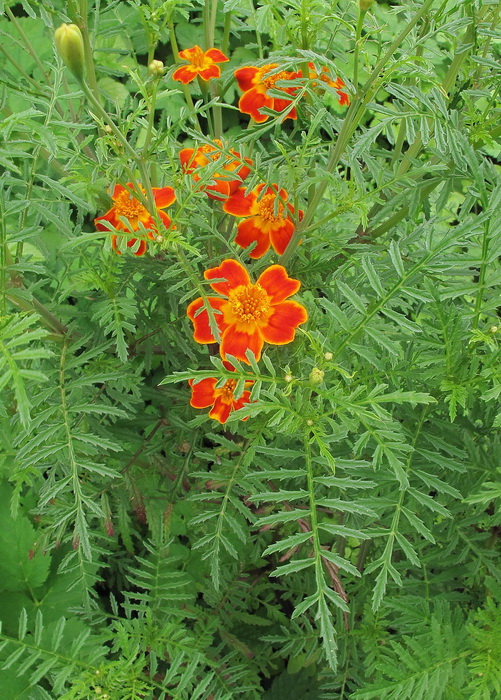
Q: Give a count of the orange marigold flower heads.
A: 8